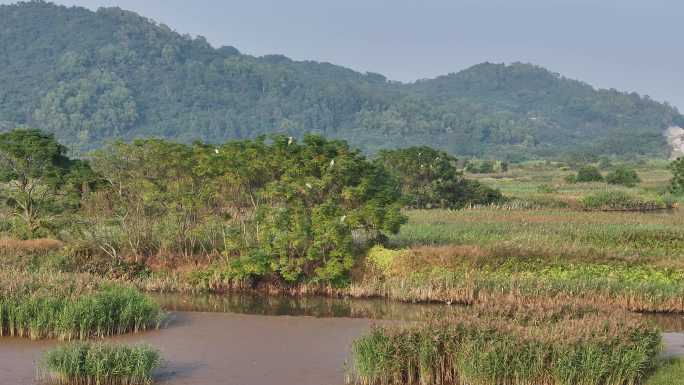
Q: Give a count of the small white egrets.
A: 9